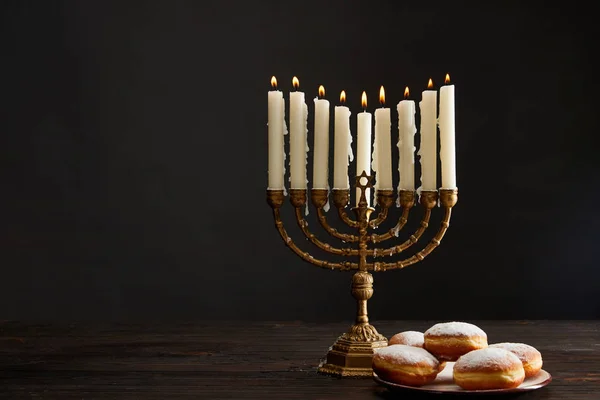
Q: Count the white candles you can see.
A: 9